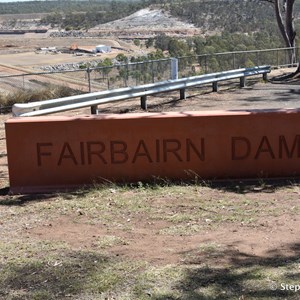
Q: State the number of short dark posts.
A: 6